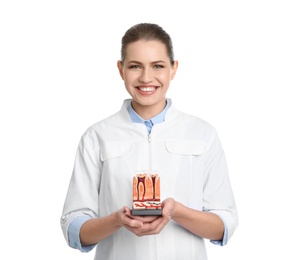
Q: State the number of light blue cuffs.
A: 2